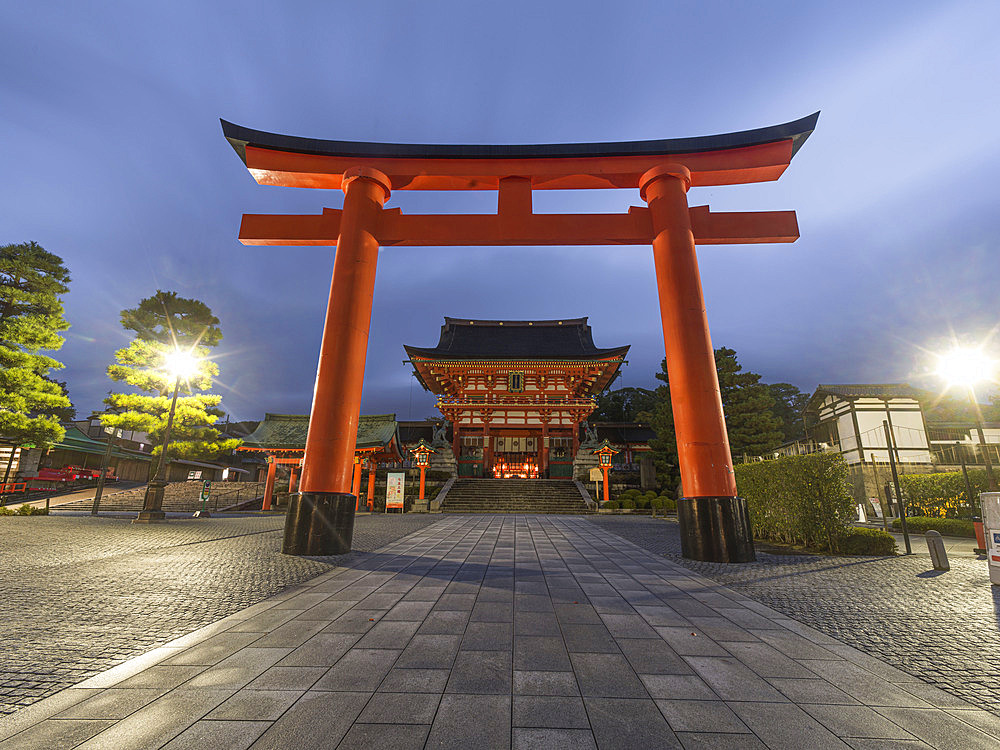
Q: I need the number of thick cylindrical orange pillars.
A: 2